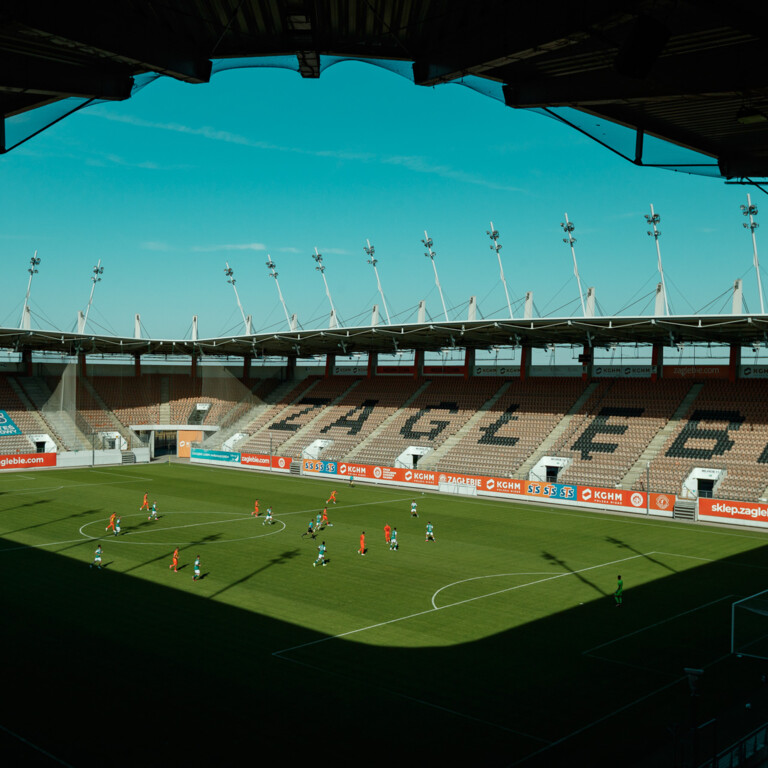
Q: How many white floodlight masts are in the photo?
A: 11